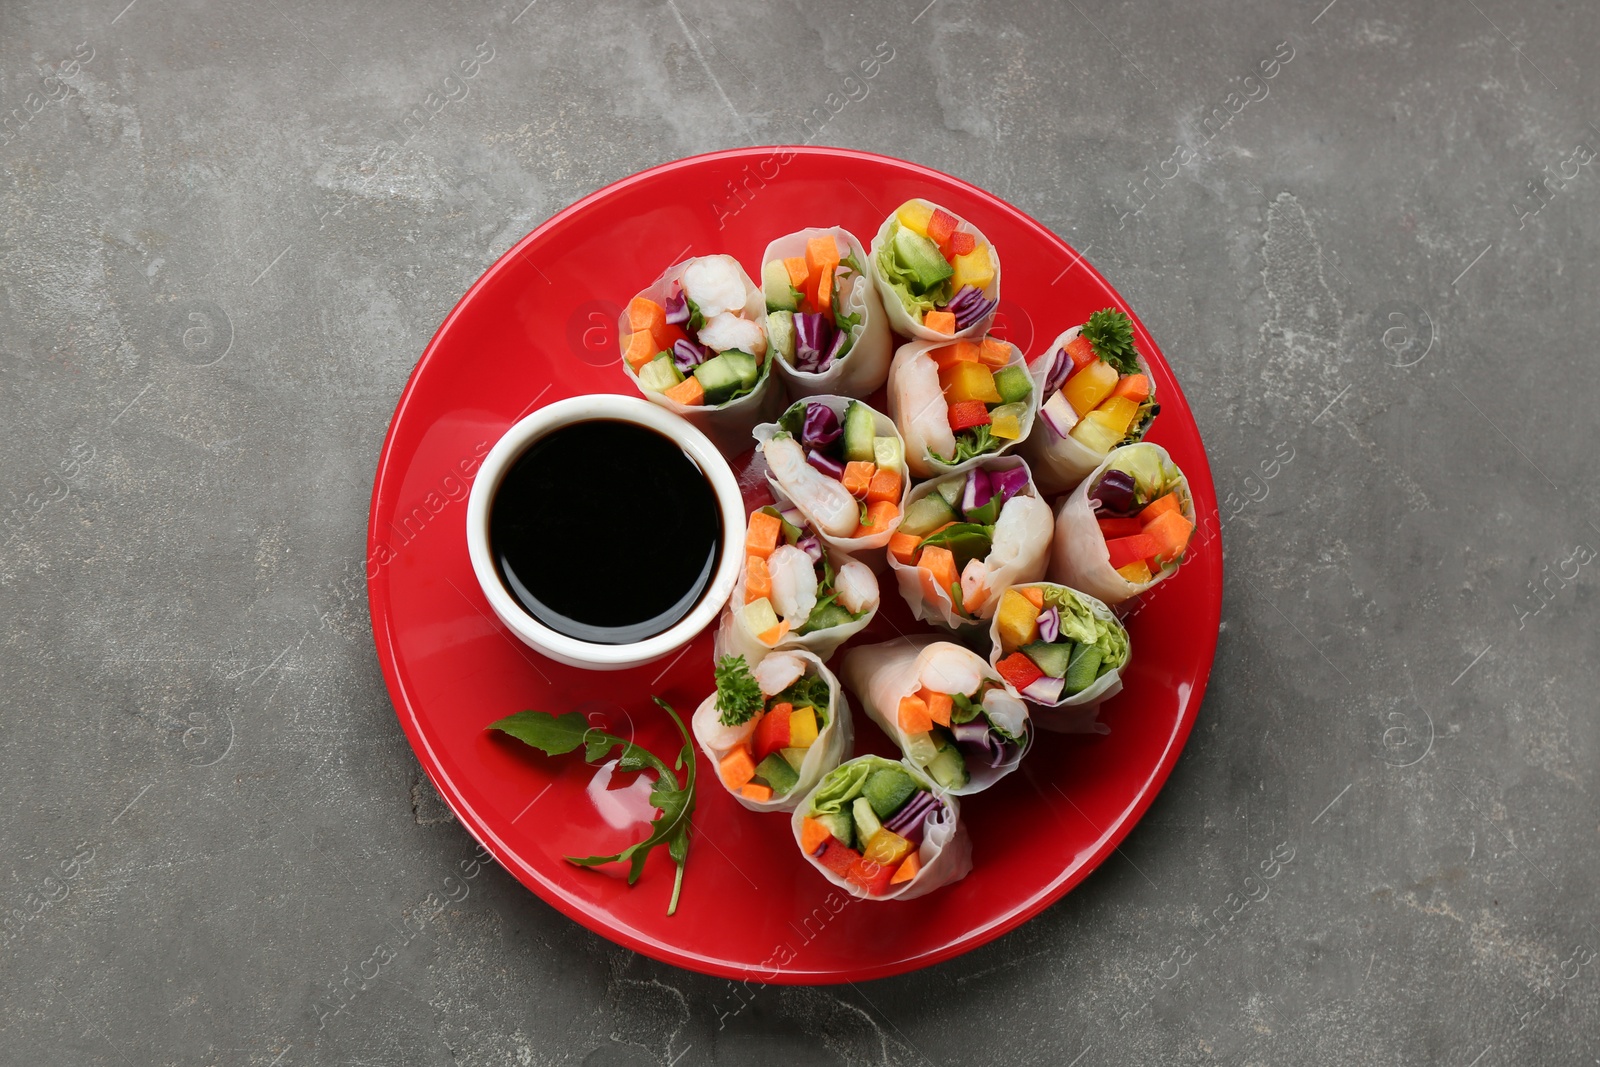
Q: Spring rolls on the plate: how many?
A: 13